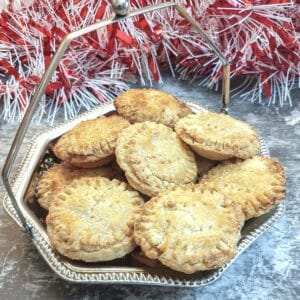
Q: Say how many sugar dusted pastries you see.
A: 8